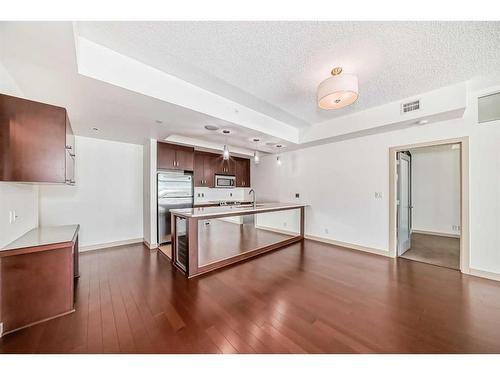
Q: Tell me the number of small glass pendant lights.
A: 3